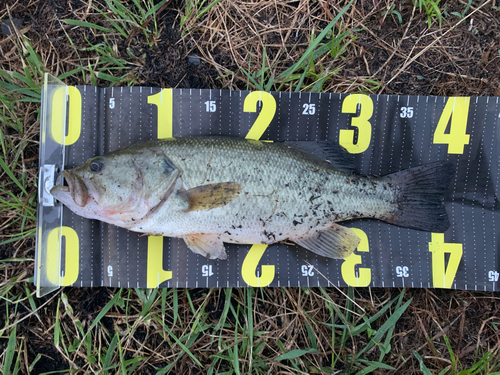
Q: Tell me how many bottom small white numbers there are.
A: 5